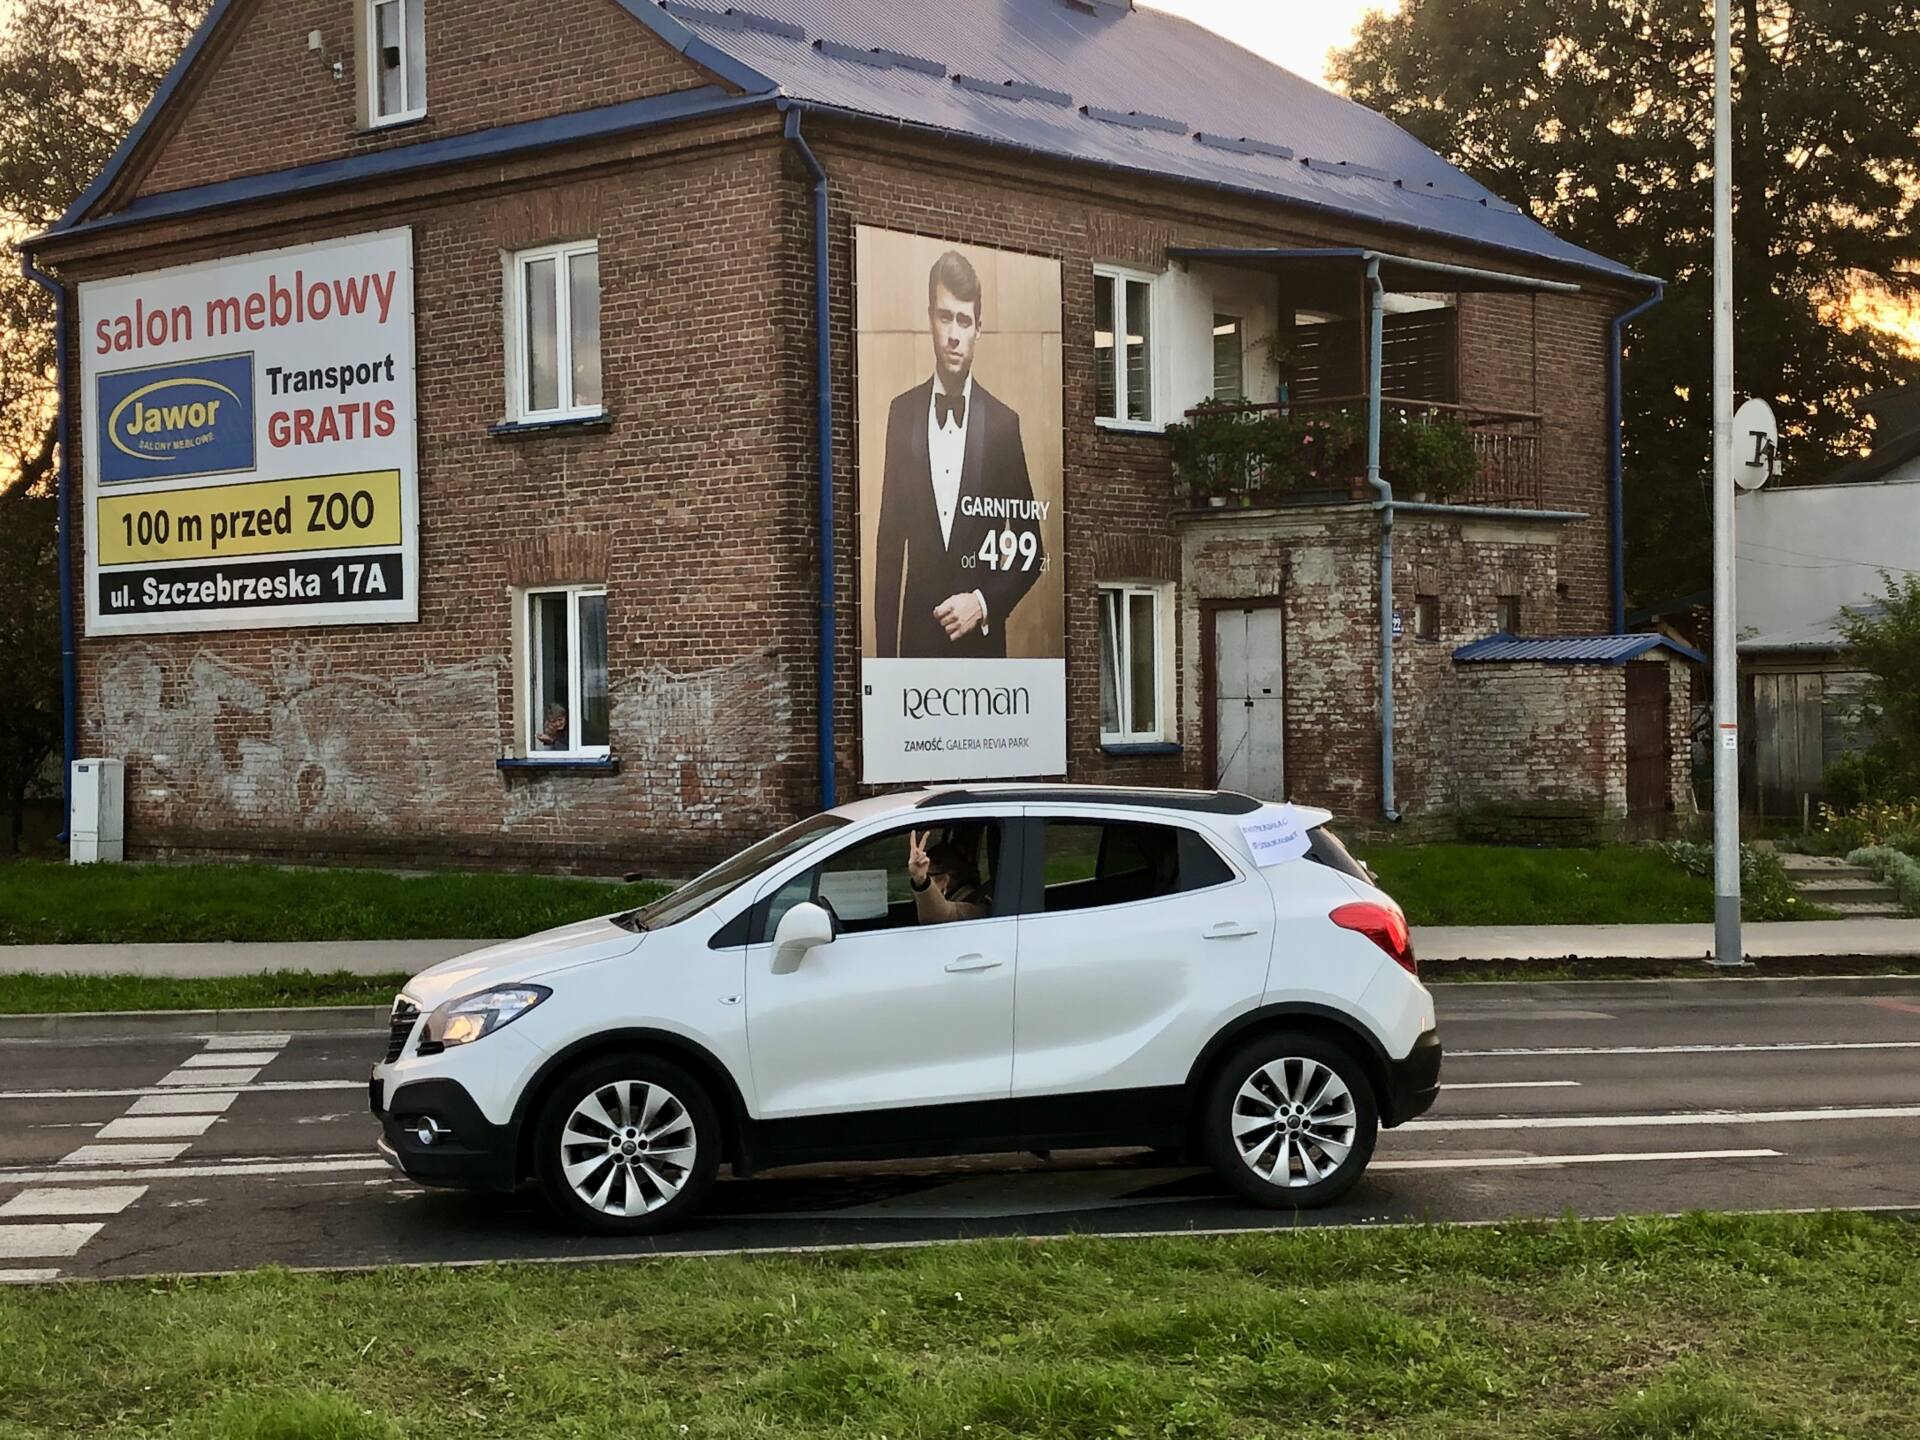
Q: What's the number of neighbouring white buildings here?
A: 1